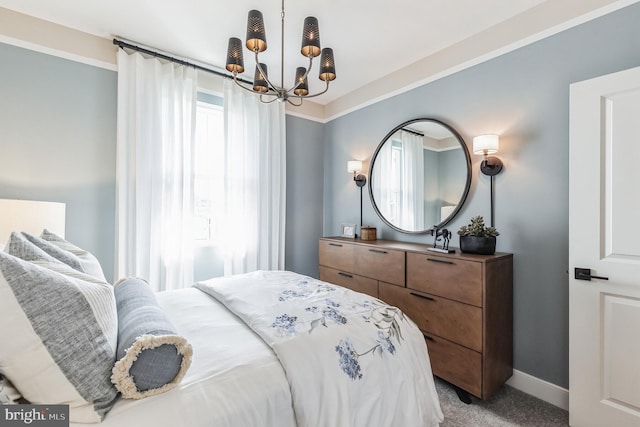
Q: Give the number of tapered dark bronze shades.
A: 6